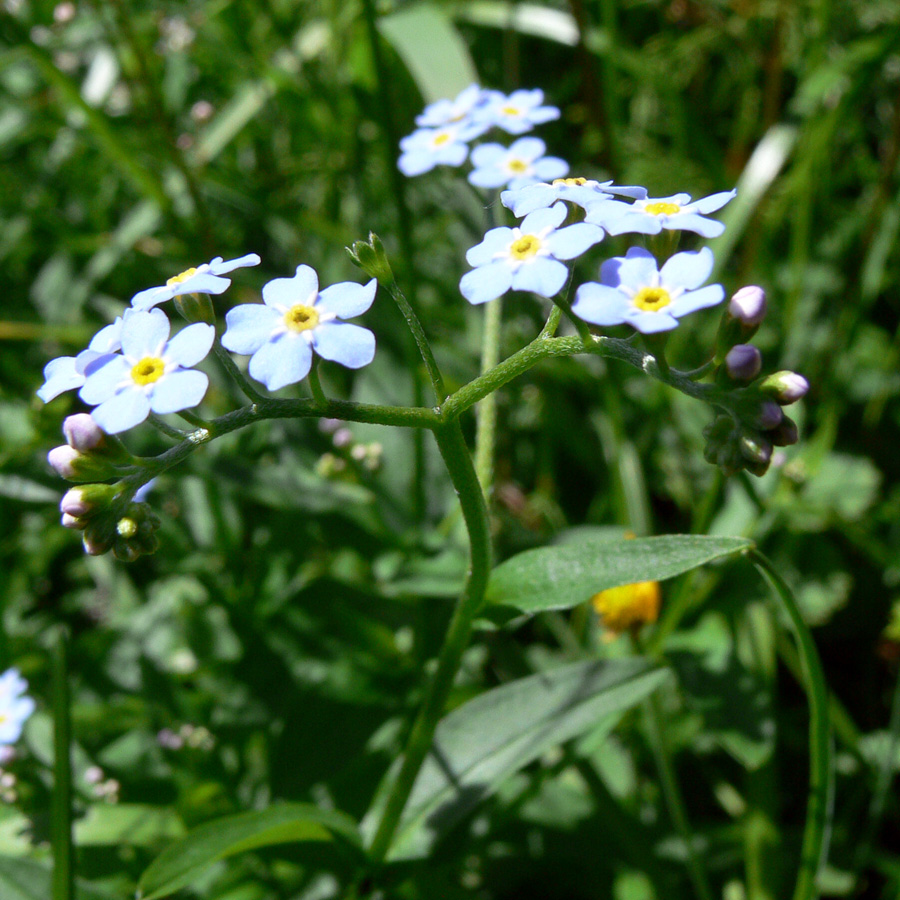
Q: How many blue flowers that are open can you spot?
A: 13